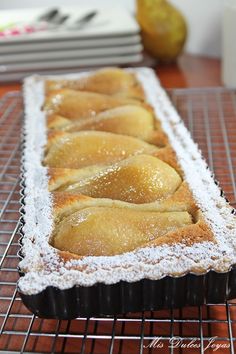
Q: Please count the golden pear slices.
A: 6